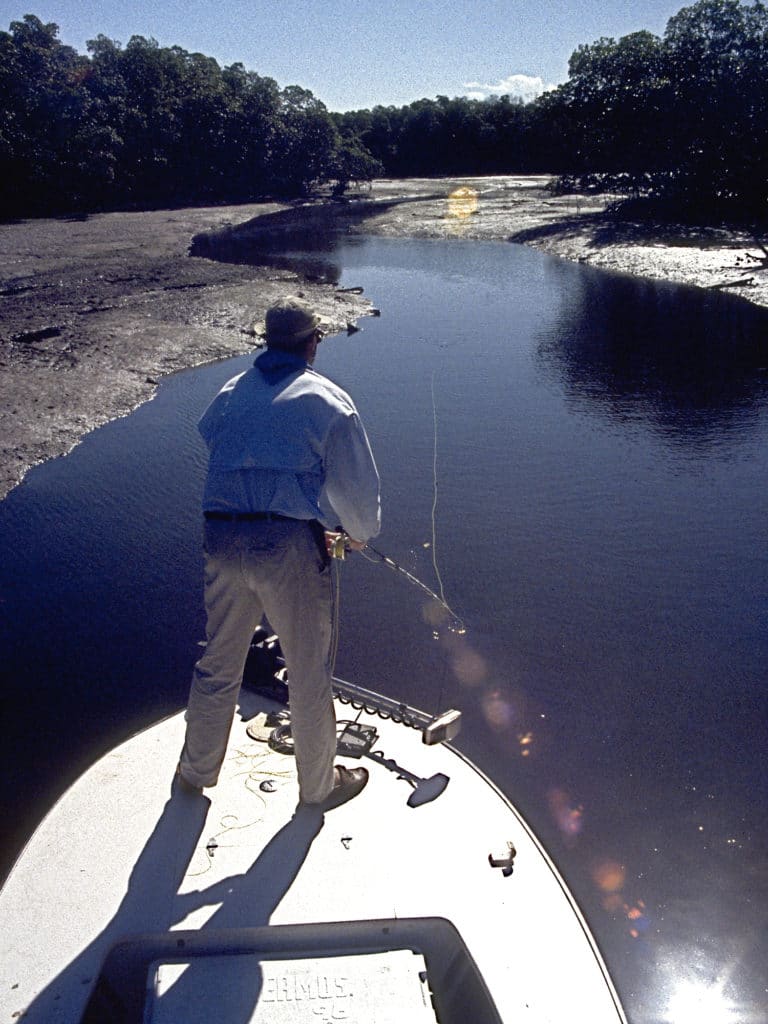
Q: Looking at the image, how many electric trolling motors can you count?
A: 1